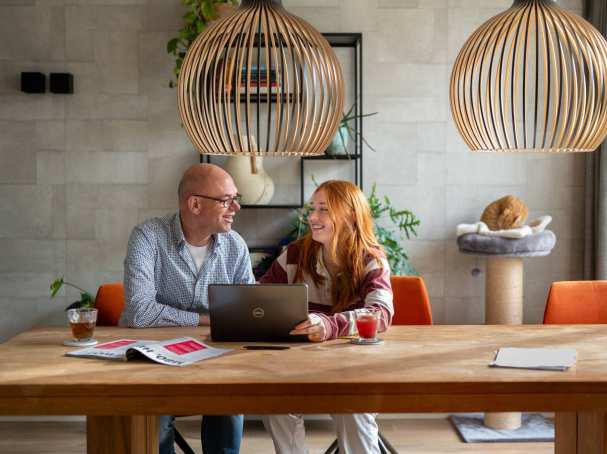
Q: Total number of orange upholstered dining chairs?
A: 3